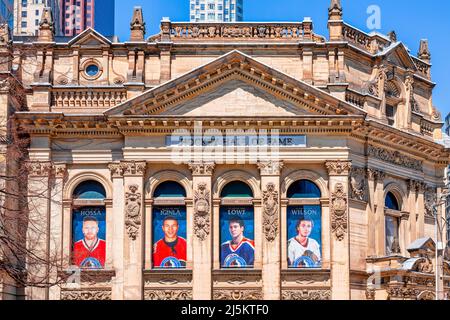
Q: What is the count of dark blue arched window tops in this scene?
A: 5